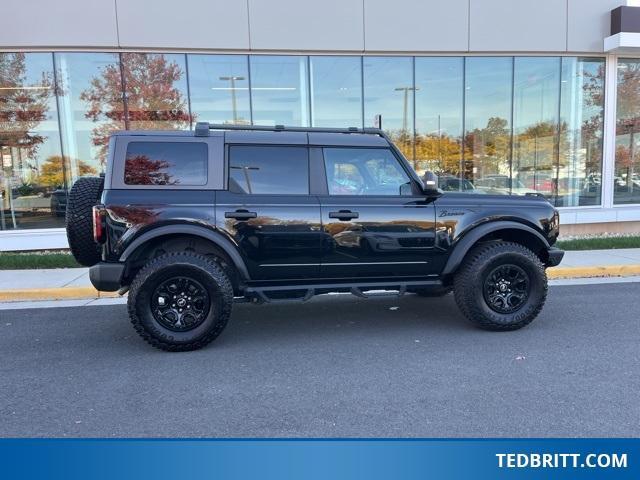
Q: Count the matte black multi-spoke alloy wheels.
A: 2